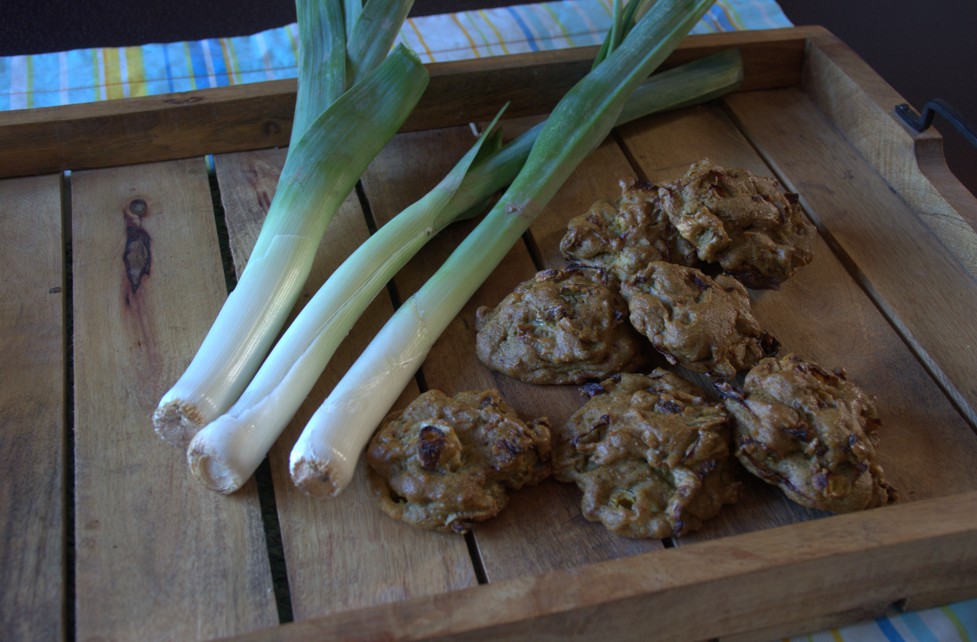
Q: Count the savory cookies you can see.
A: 7